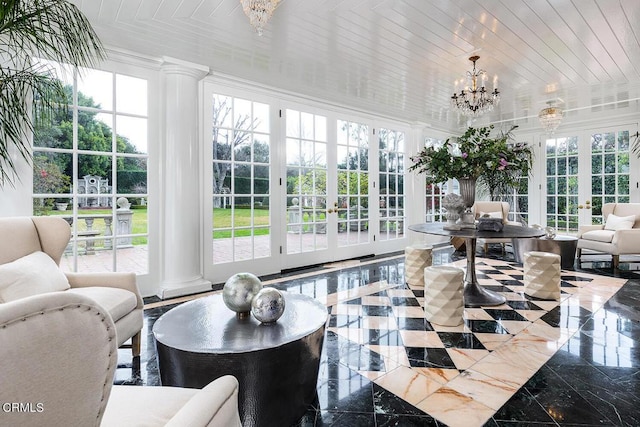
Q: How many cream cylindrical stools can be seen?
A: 3